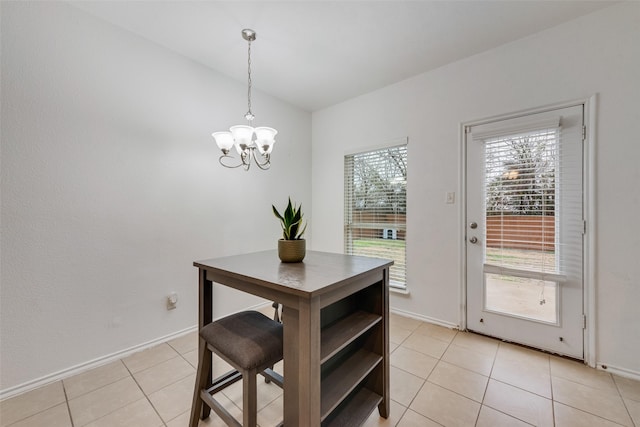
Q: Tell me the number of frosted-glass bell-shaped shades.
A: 5